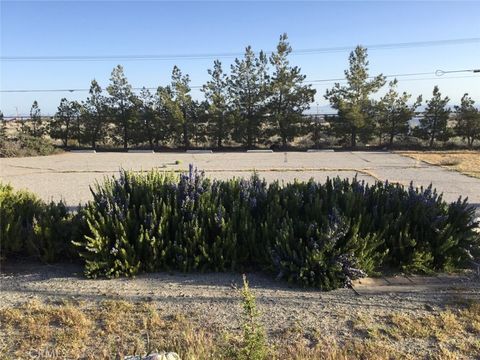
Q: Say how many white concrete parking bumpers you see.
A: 5